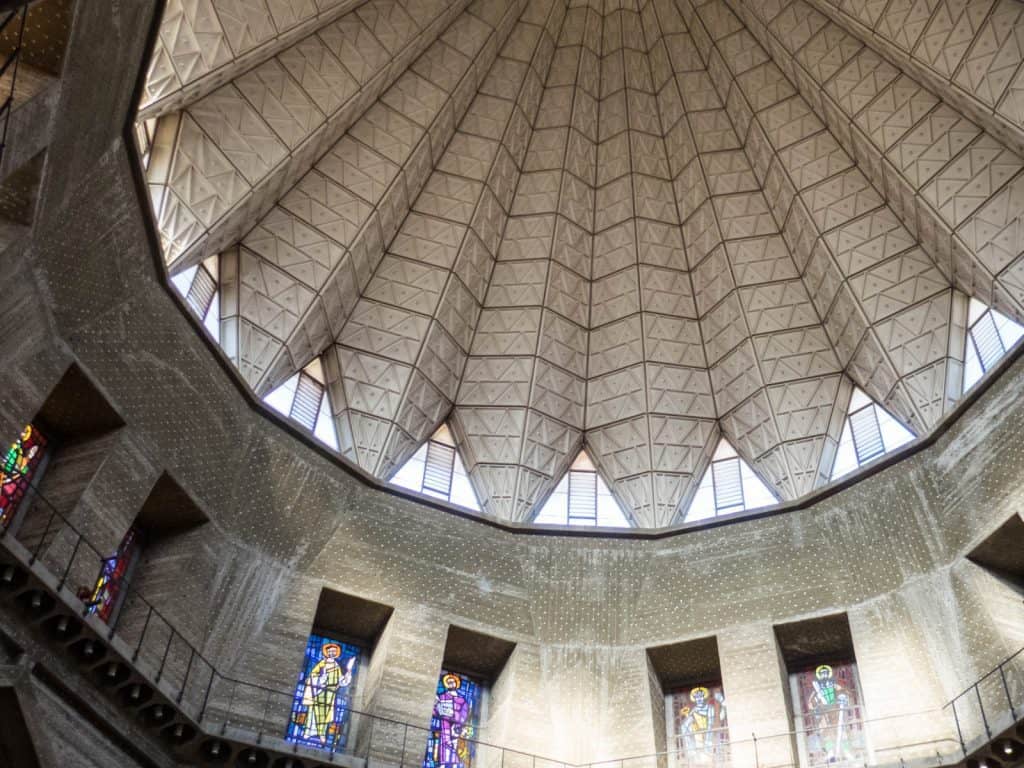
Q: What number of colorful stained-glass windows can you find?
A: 6